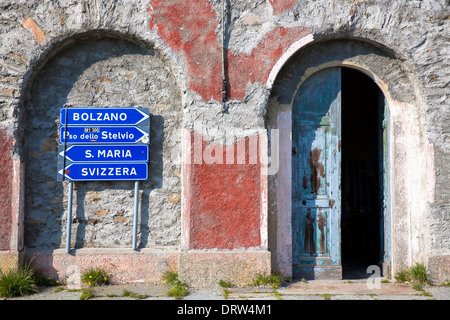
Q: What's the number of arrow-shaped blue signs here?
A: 4